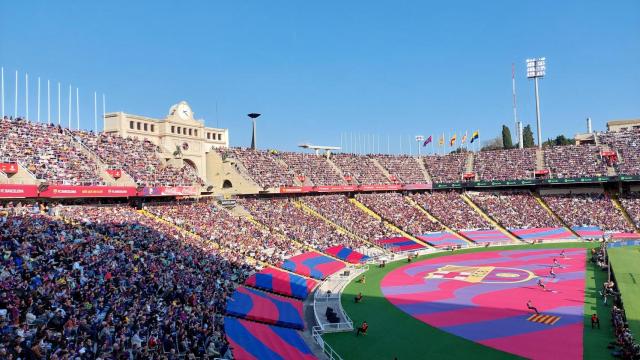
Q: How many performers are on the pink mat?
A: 5